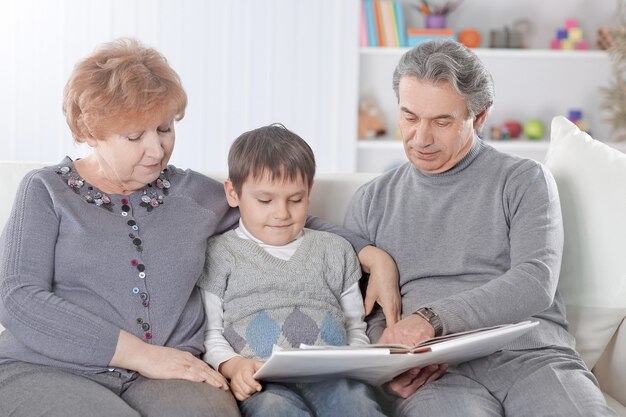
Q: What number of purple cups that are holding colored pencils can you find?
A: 1